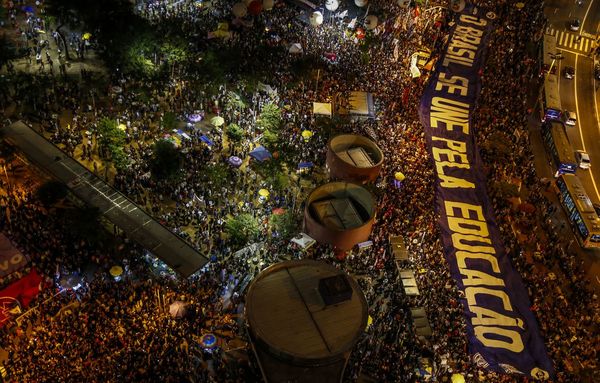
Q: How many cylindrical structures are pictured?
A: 3